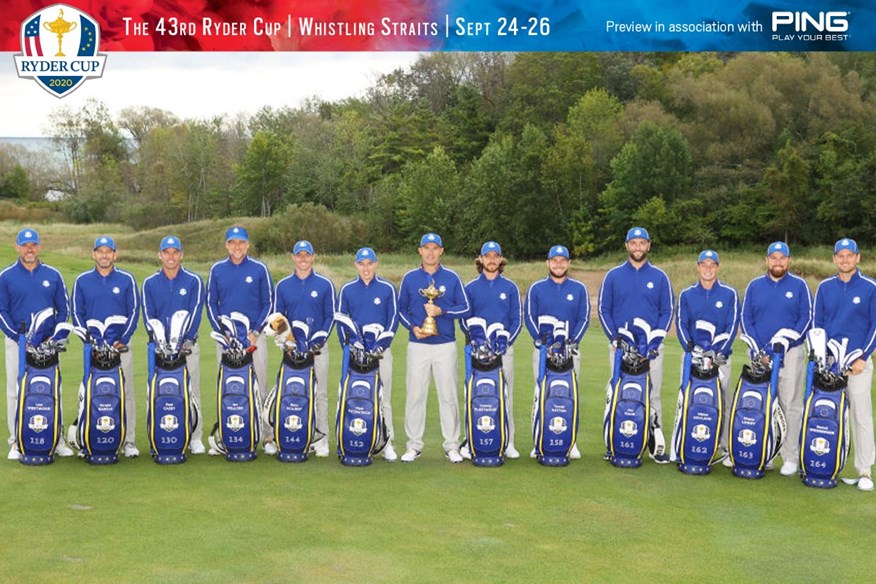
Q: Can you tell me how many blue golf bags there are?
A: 12